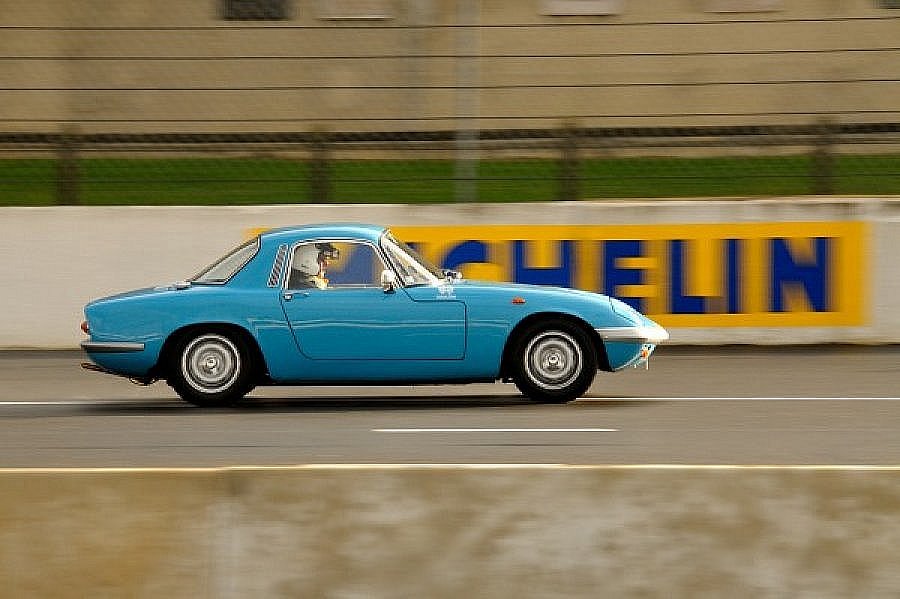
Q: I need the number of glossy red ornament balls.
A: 0